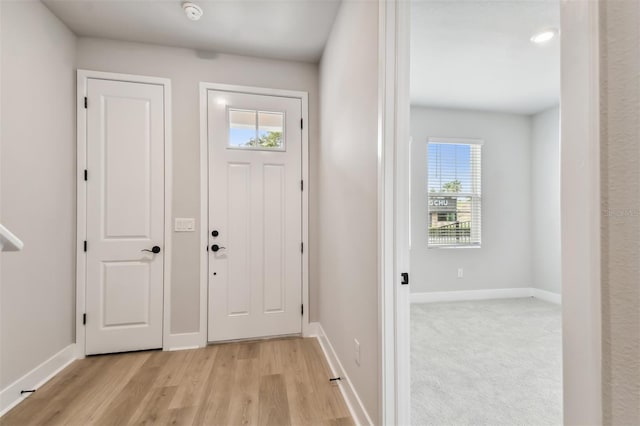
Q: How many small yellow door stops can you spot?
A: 0